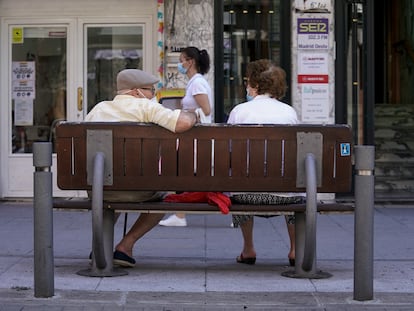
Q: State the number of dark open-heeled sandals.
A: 2